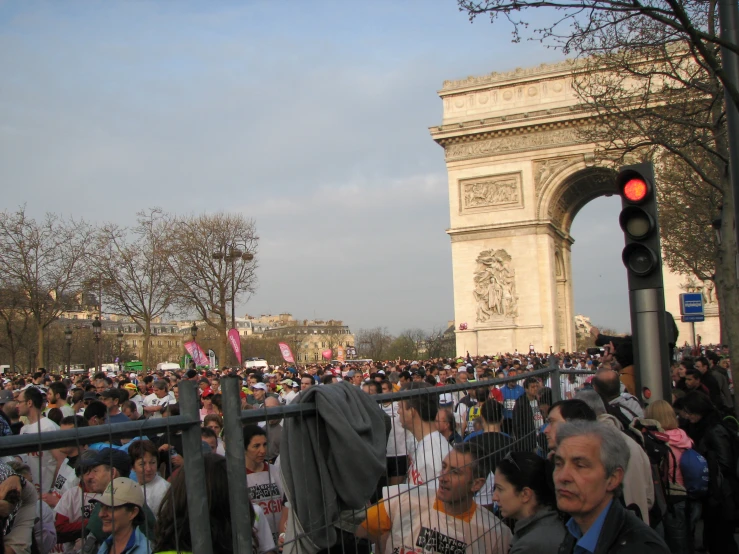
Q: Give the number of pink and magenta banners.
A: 3